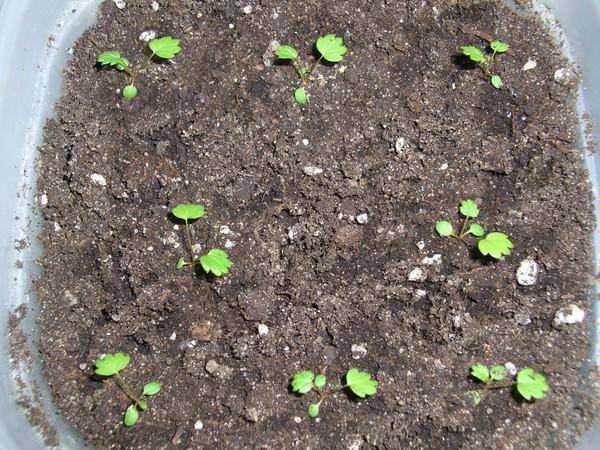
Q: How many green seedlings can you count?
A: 8